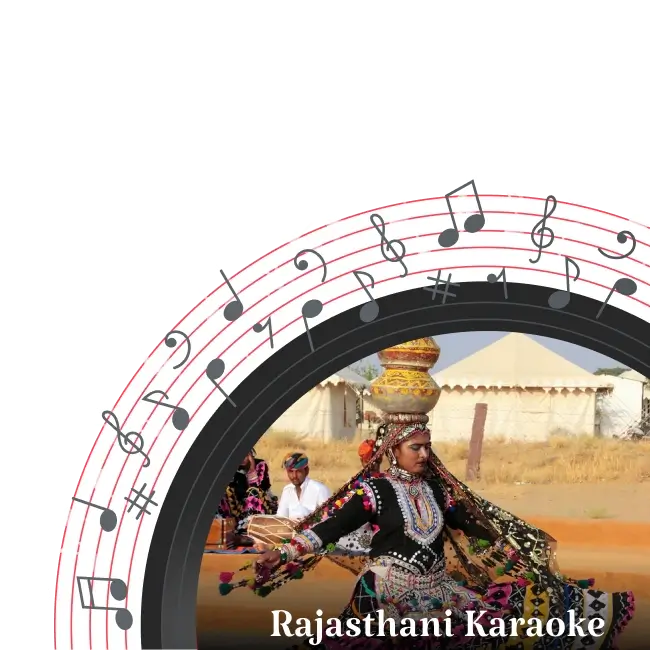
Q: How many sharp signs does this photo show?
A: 2